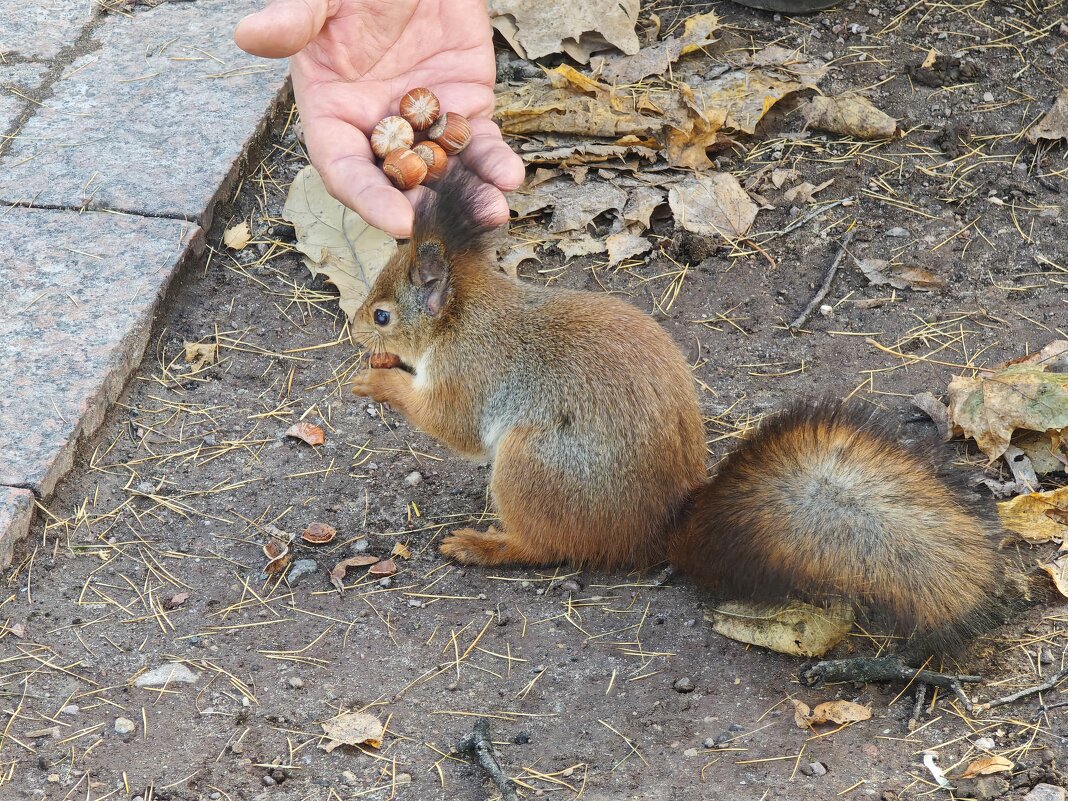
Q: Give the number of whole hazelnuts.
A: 5